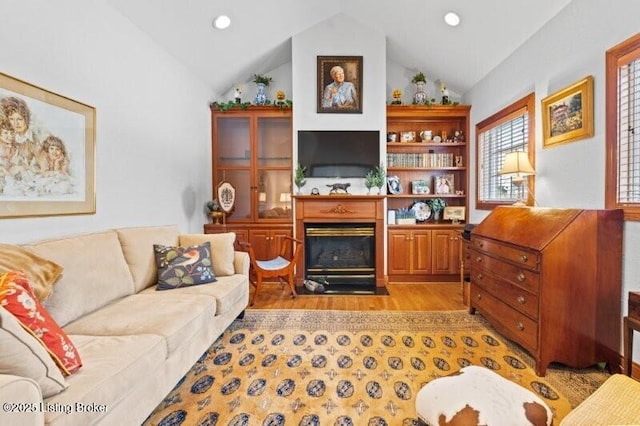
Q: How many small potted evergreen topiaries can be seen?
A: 3